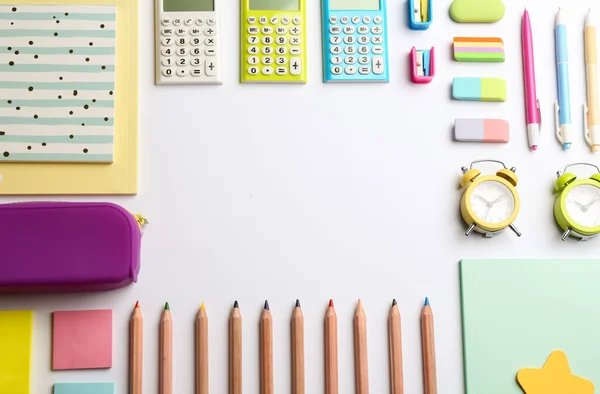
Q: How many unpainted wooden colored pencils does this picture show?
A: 10